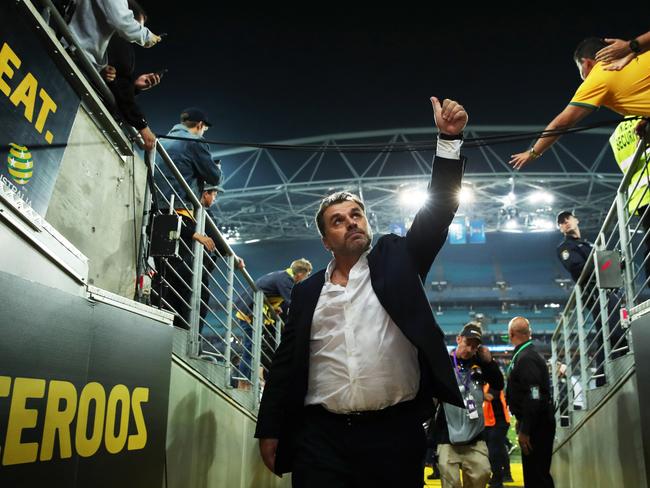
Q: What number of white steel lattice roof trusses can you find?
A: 1